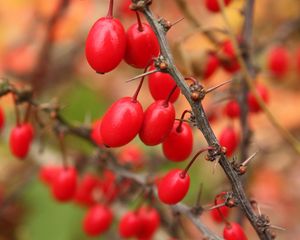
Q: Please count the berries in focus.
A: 7